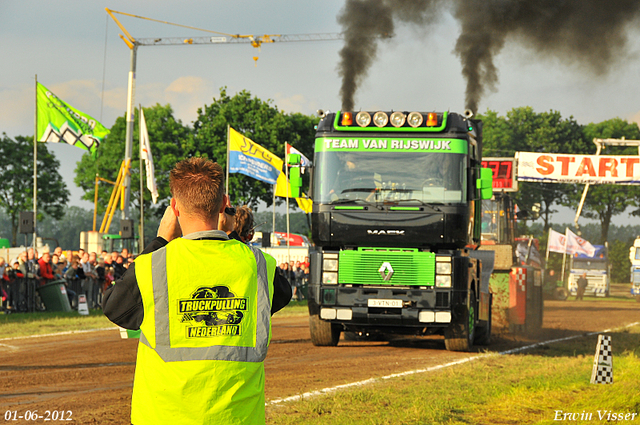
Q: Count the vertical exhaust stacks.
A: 2